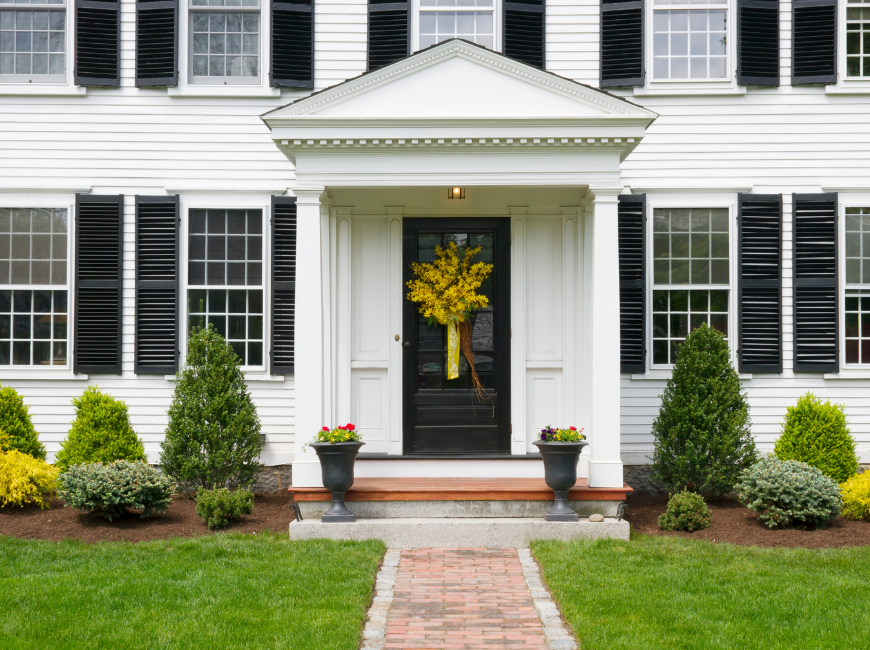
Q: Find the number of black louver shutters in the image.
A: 14